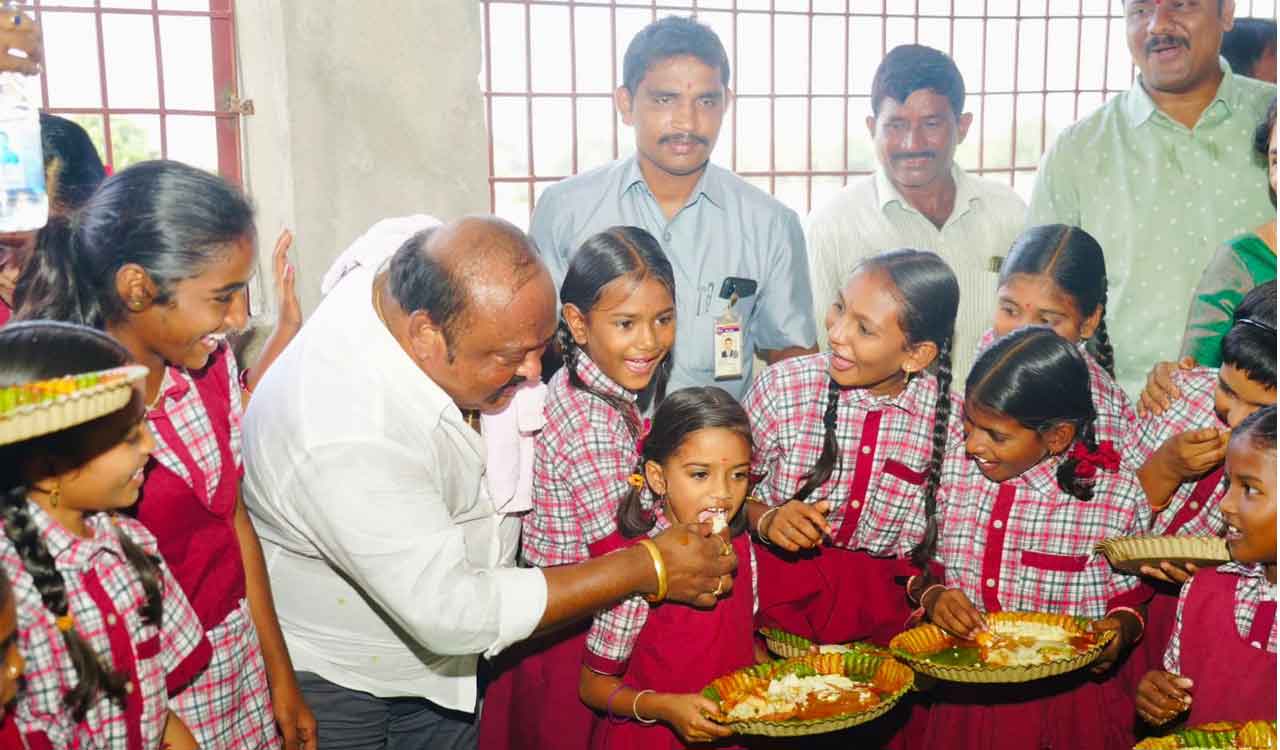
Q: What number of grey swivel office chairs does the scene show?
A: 0